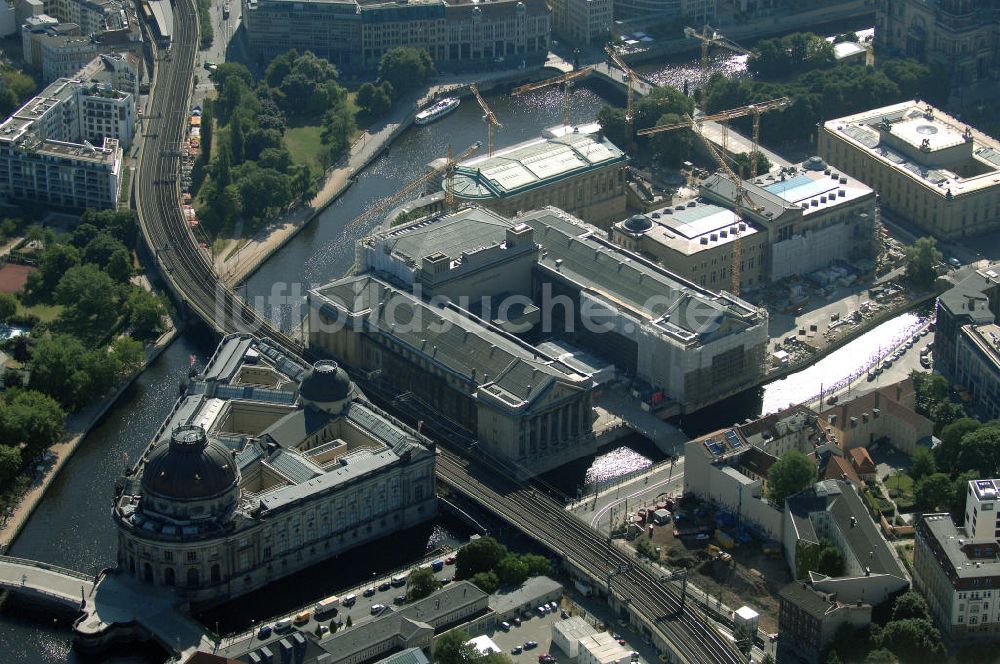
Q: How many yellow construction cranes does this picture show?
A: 8